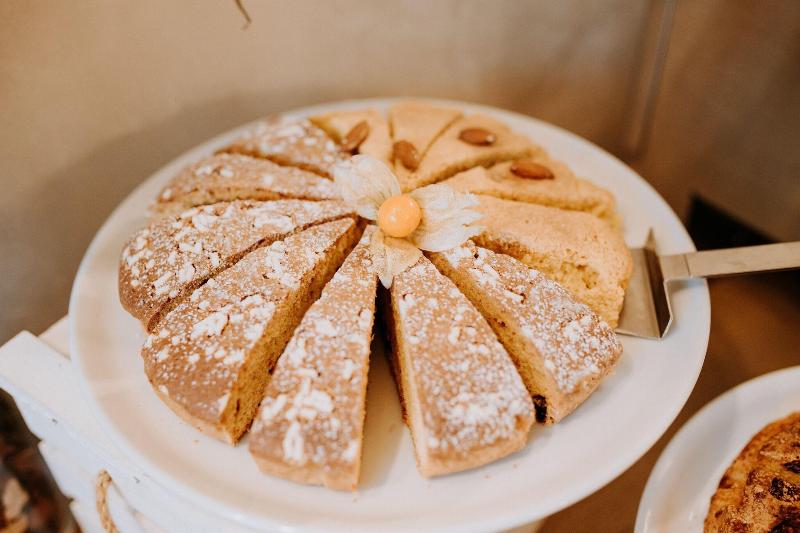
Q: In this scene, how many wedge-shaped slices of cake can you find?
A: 12